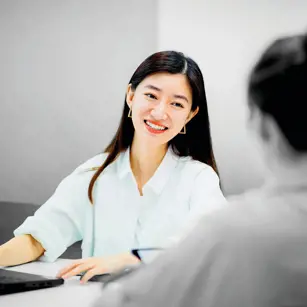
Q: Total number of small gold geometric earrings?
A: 2